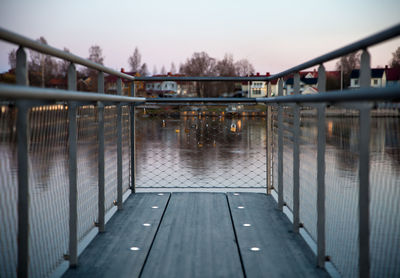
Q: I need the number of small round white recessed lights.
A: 8